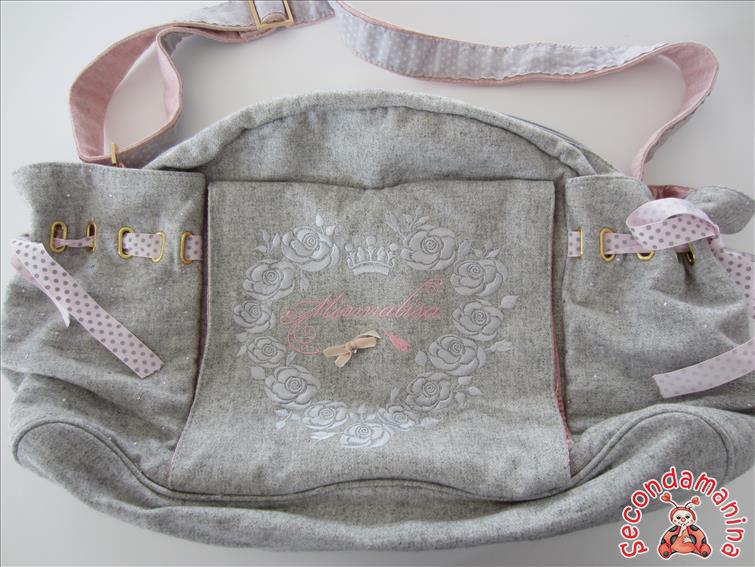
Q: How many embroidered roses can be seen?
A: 13